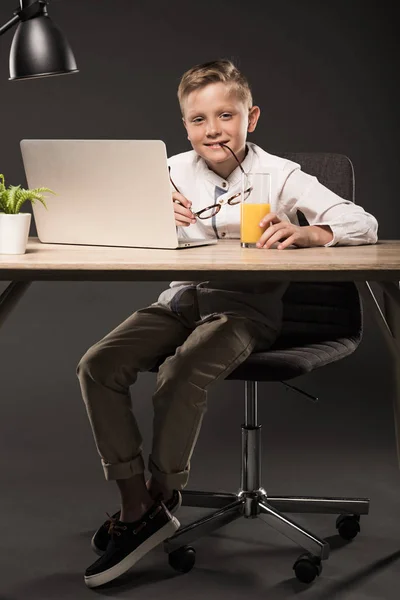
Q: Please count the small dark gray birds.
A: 0